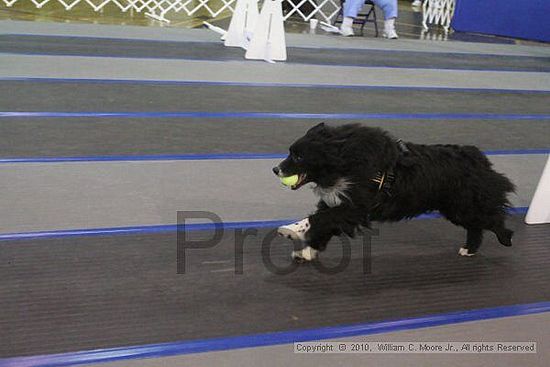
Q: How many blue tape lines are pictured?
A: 7